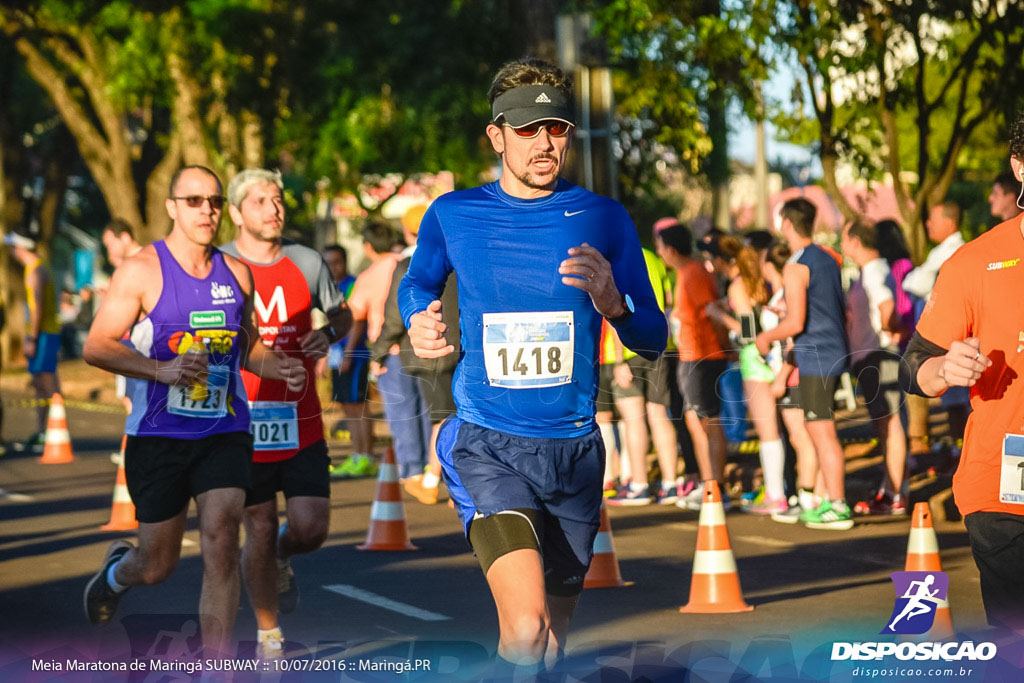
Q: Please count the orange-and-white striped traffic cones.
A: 6